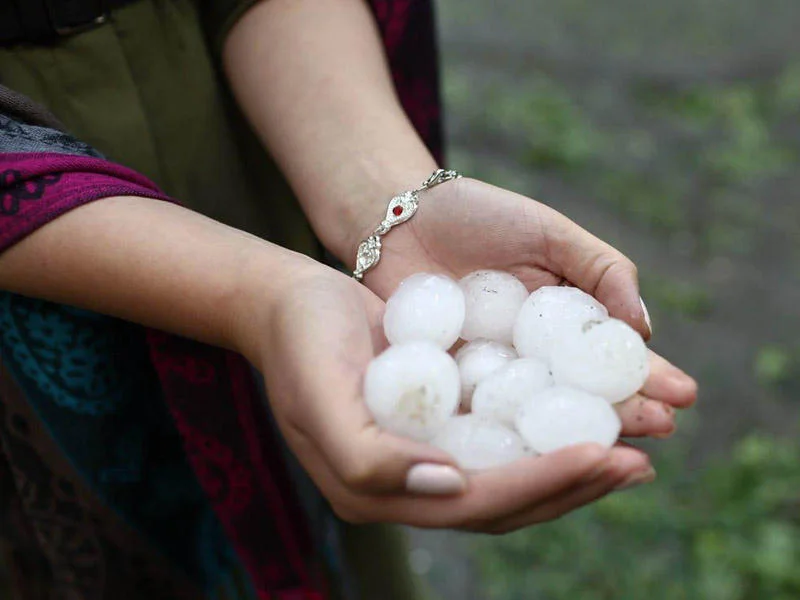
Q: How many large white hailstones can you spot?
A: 9